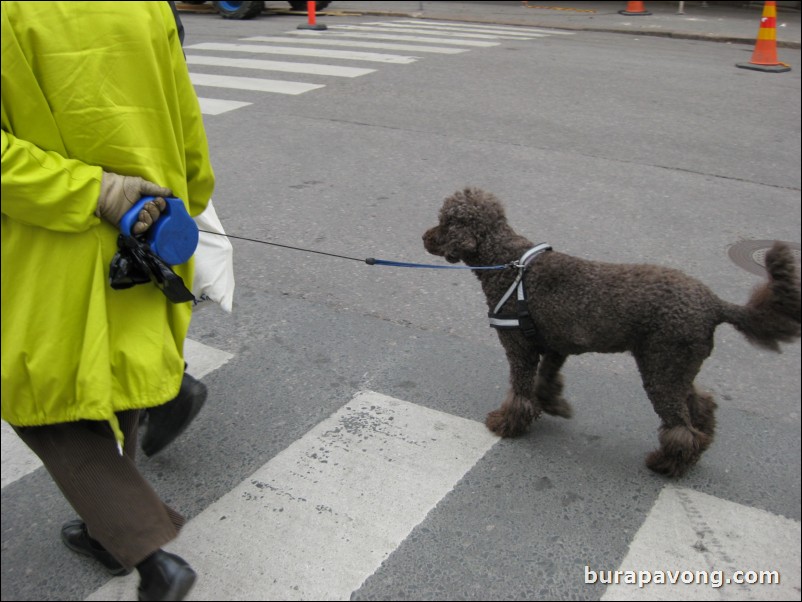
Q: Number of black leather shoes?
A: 3